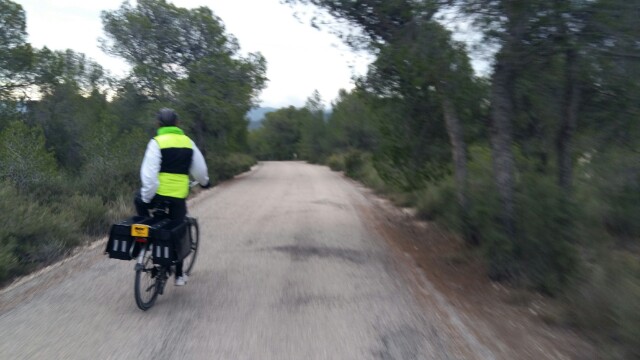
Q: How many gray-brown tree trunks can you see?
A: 3